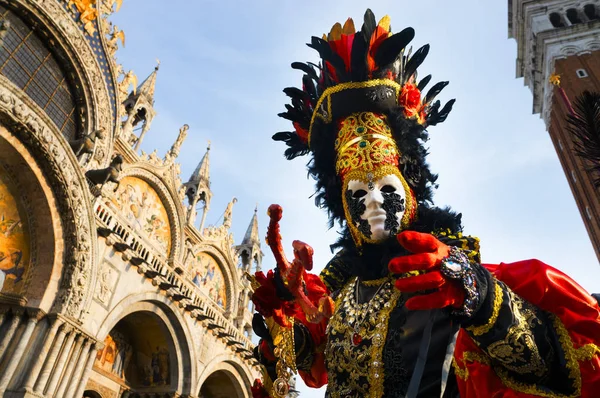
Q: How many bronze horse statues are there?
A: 2